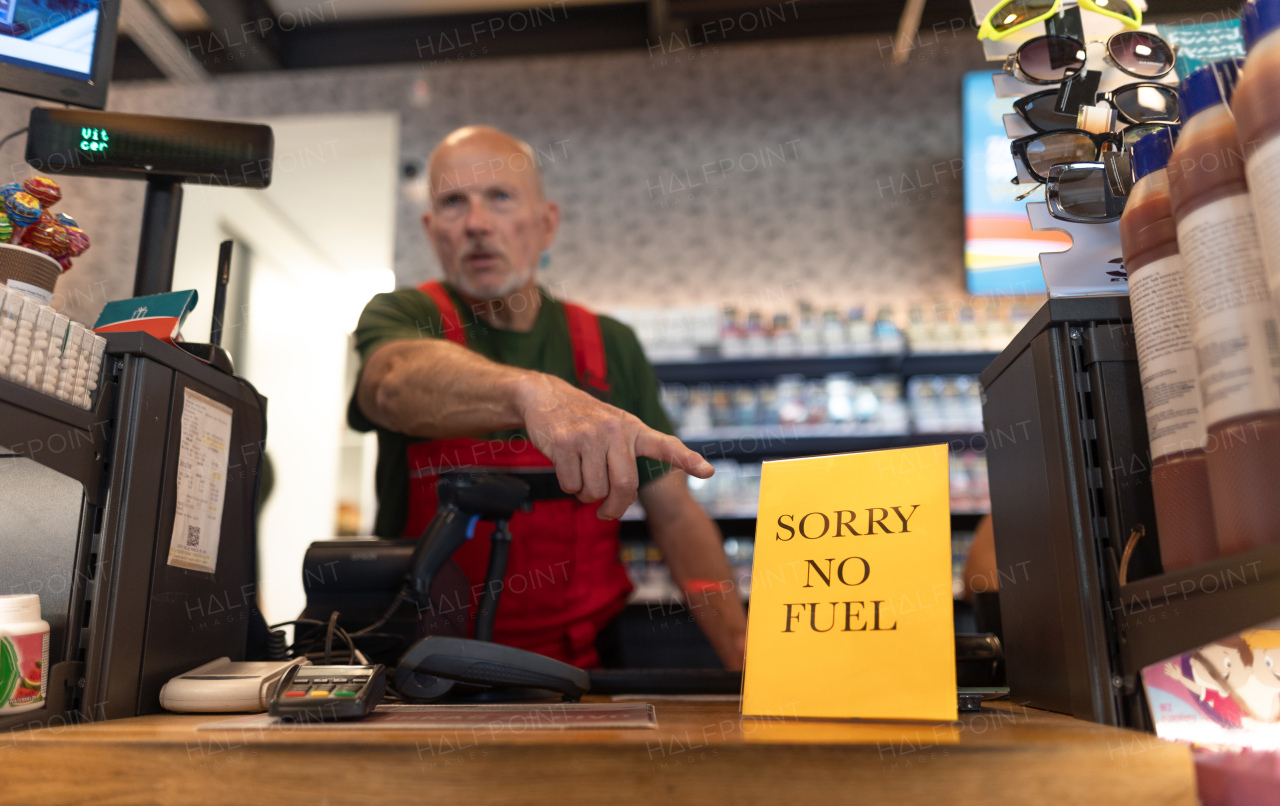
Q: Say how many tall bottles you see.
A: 3